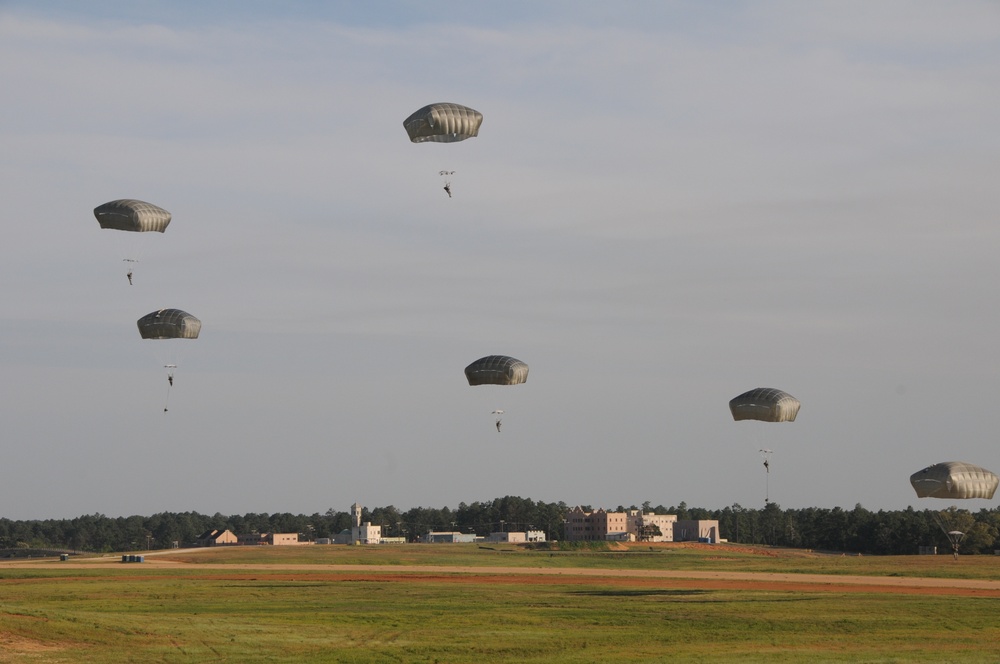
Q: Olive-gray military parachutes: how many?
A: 6